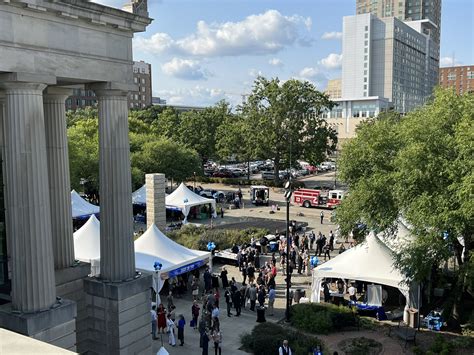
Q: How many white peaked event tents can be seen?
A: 7